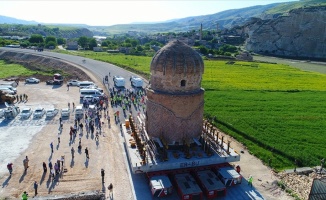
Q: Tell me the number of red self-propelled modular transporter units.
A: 4